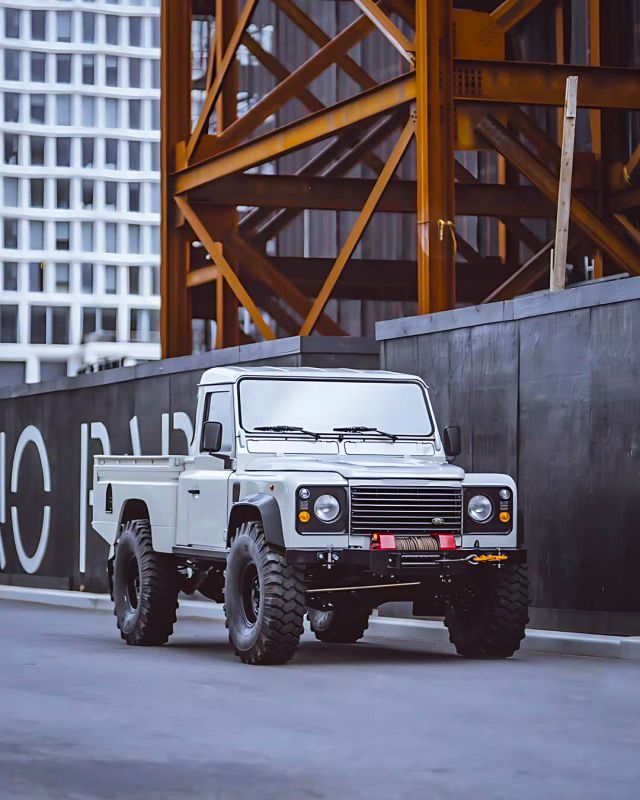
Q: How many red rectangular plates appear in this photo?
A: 2